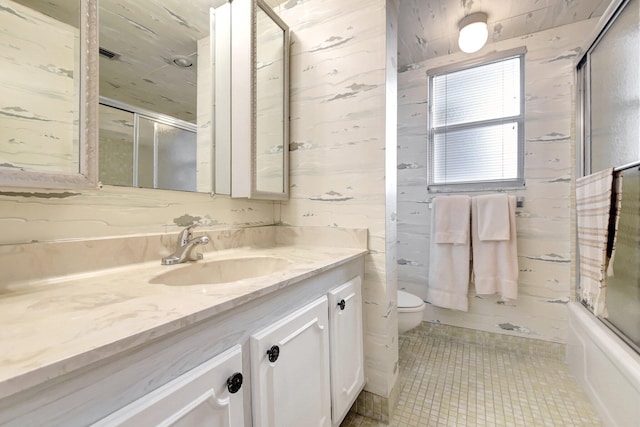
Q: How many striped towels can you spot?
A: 1